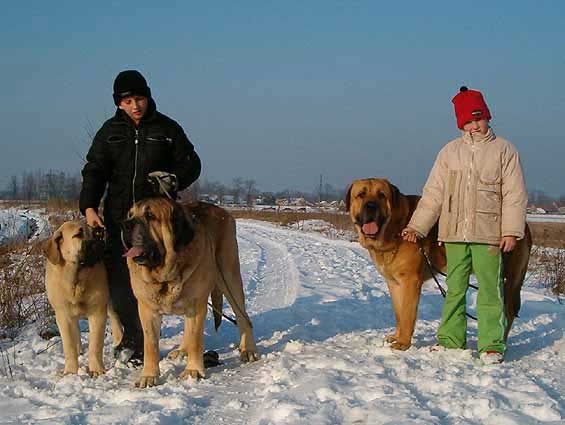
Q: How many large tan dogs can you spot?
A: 3